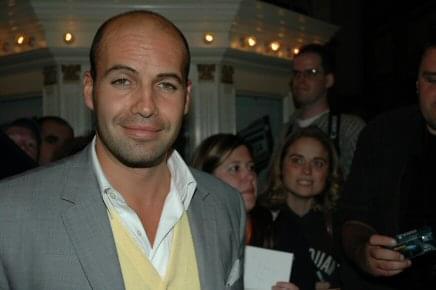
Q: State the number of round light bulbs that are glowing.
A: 6